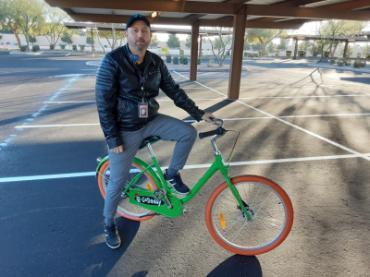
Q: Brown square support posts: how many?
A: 2